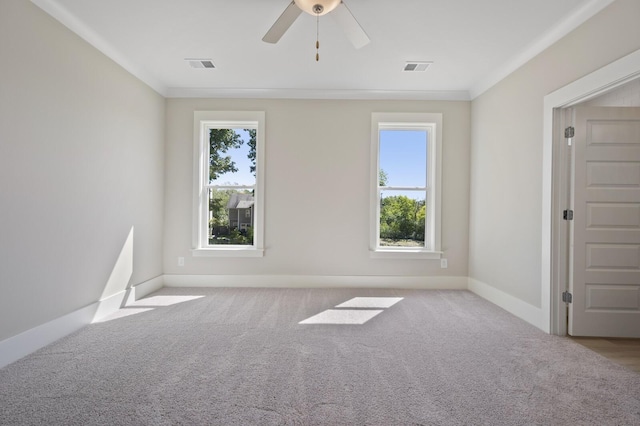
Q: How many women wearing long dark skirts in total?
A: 0